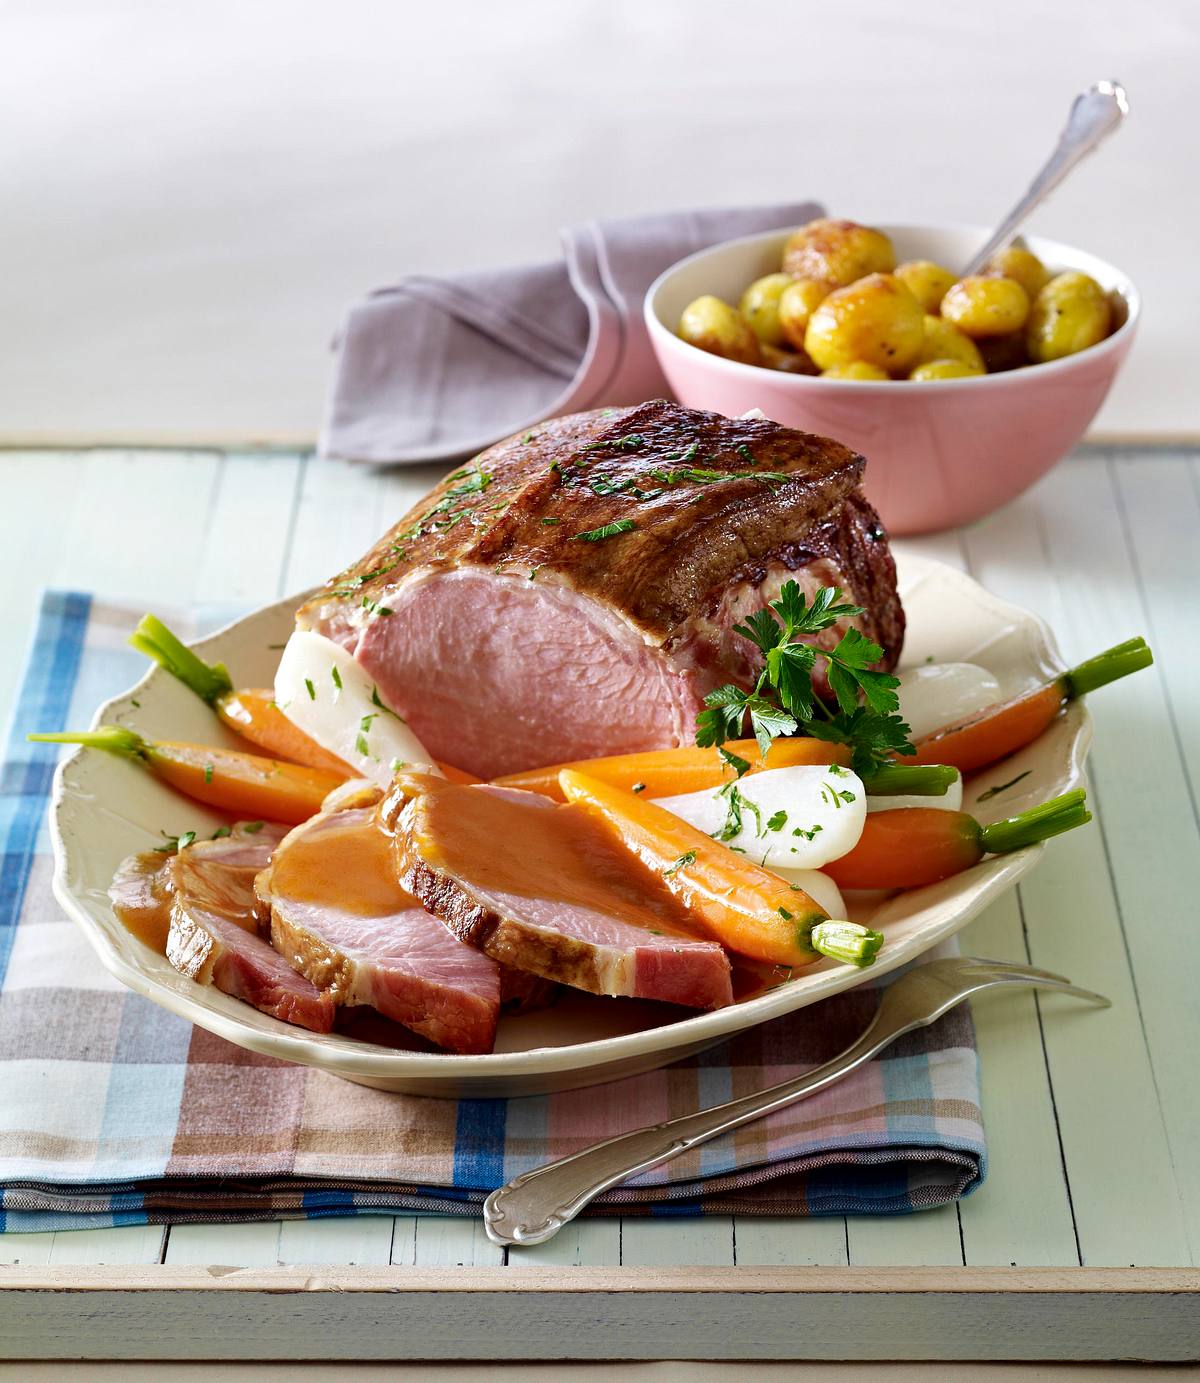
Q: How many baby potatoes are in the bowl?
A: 12